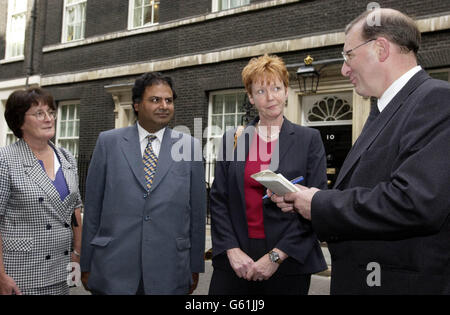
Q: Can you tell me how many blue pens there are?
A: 1